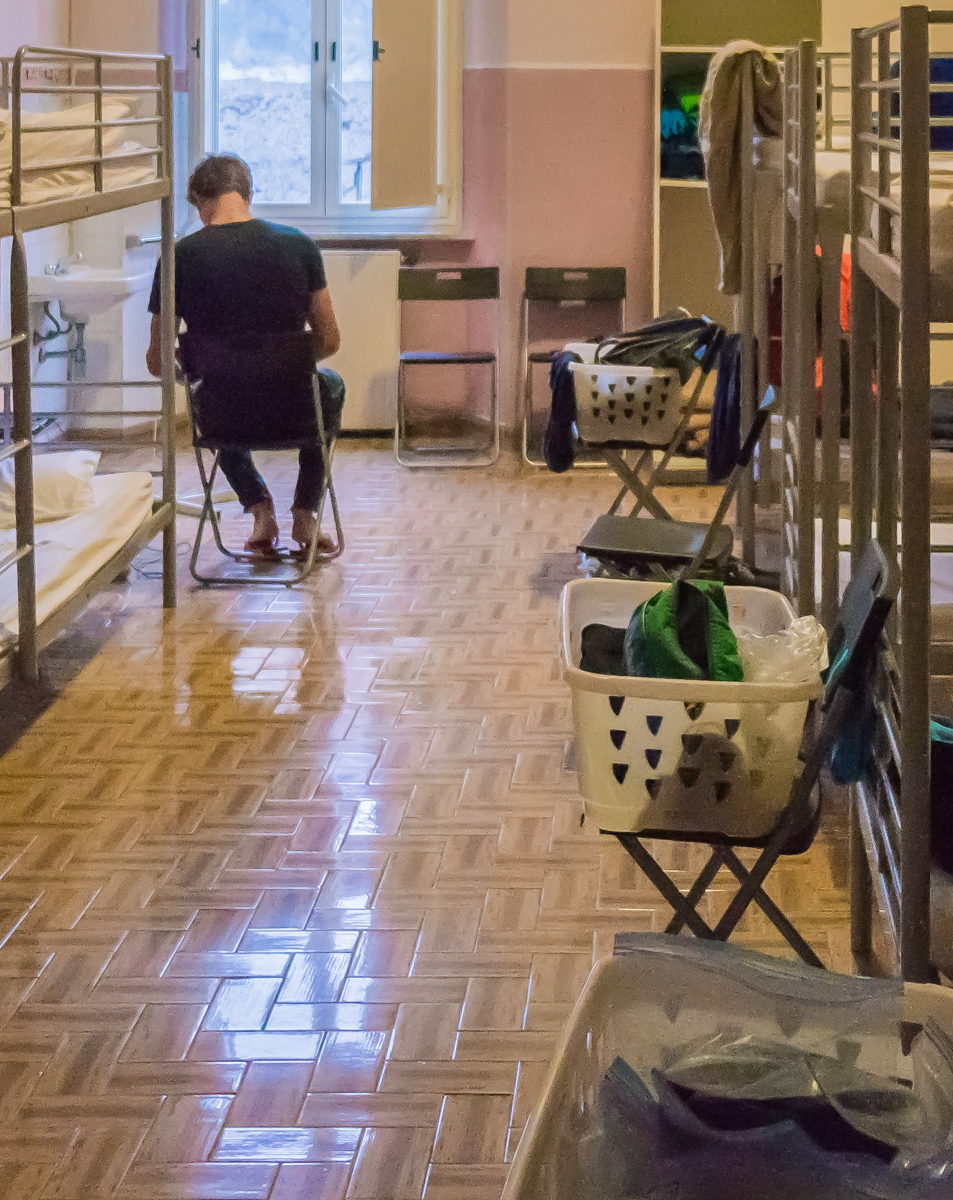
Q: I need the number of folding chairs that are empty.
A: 3